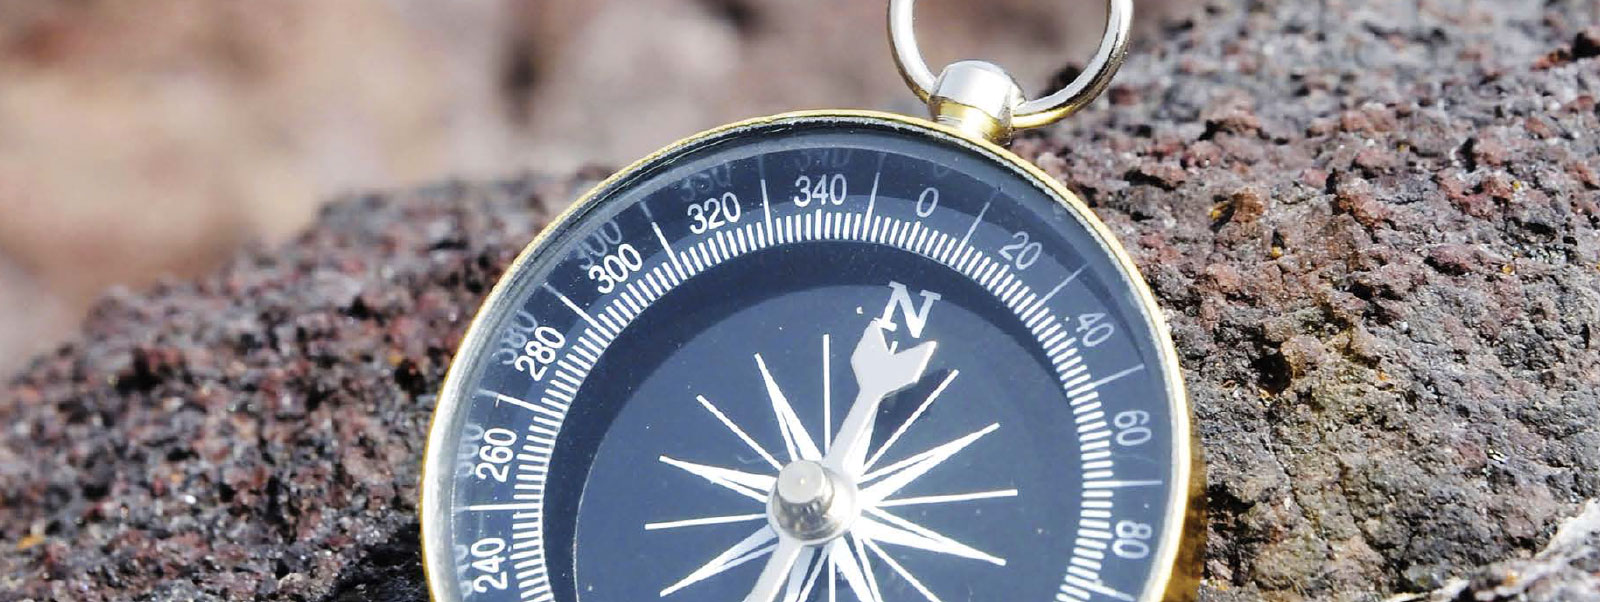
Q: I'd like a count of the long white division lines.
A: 11